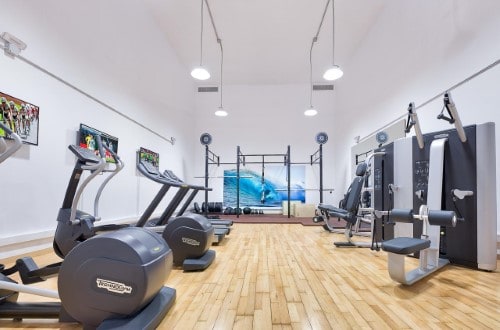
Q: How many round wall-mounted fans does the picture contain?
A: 2